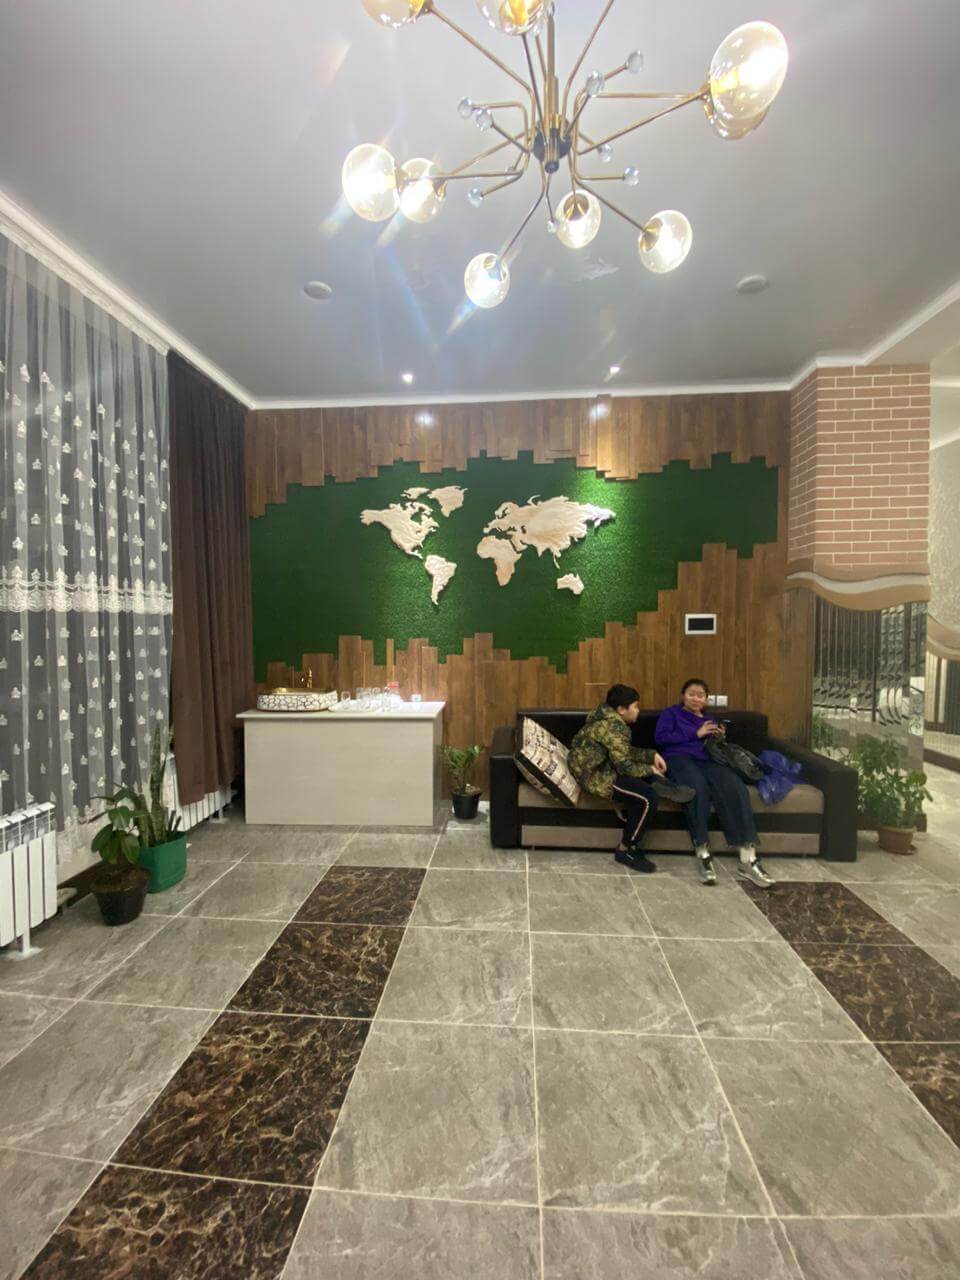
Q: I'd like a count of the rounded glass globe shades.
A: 9